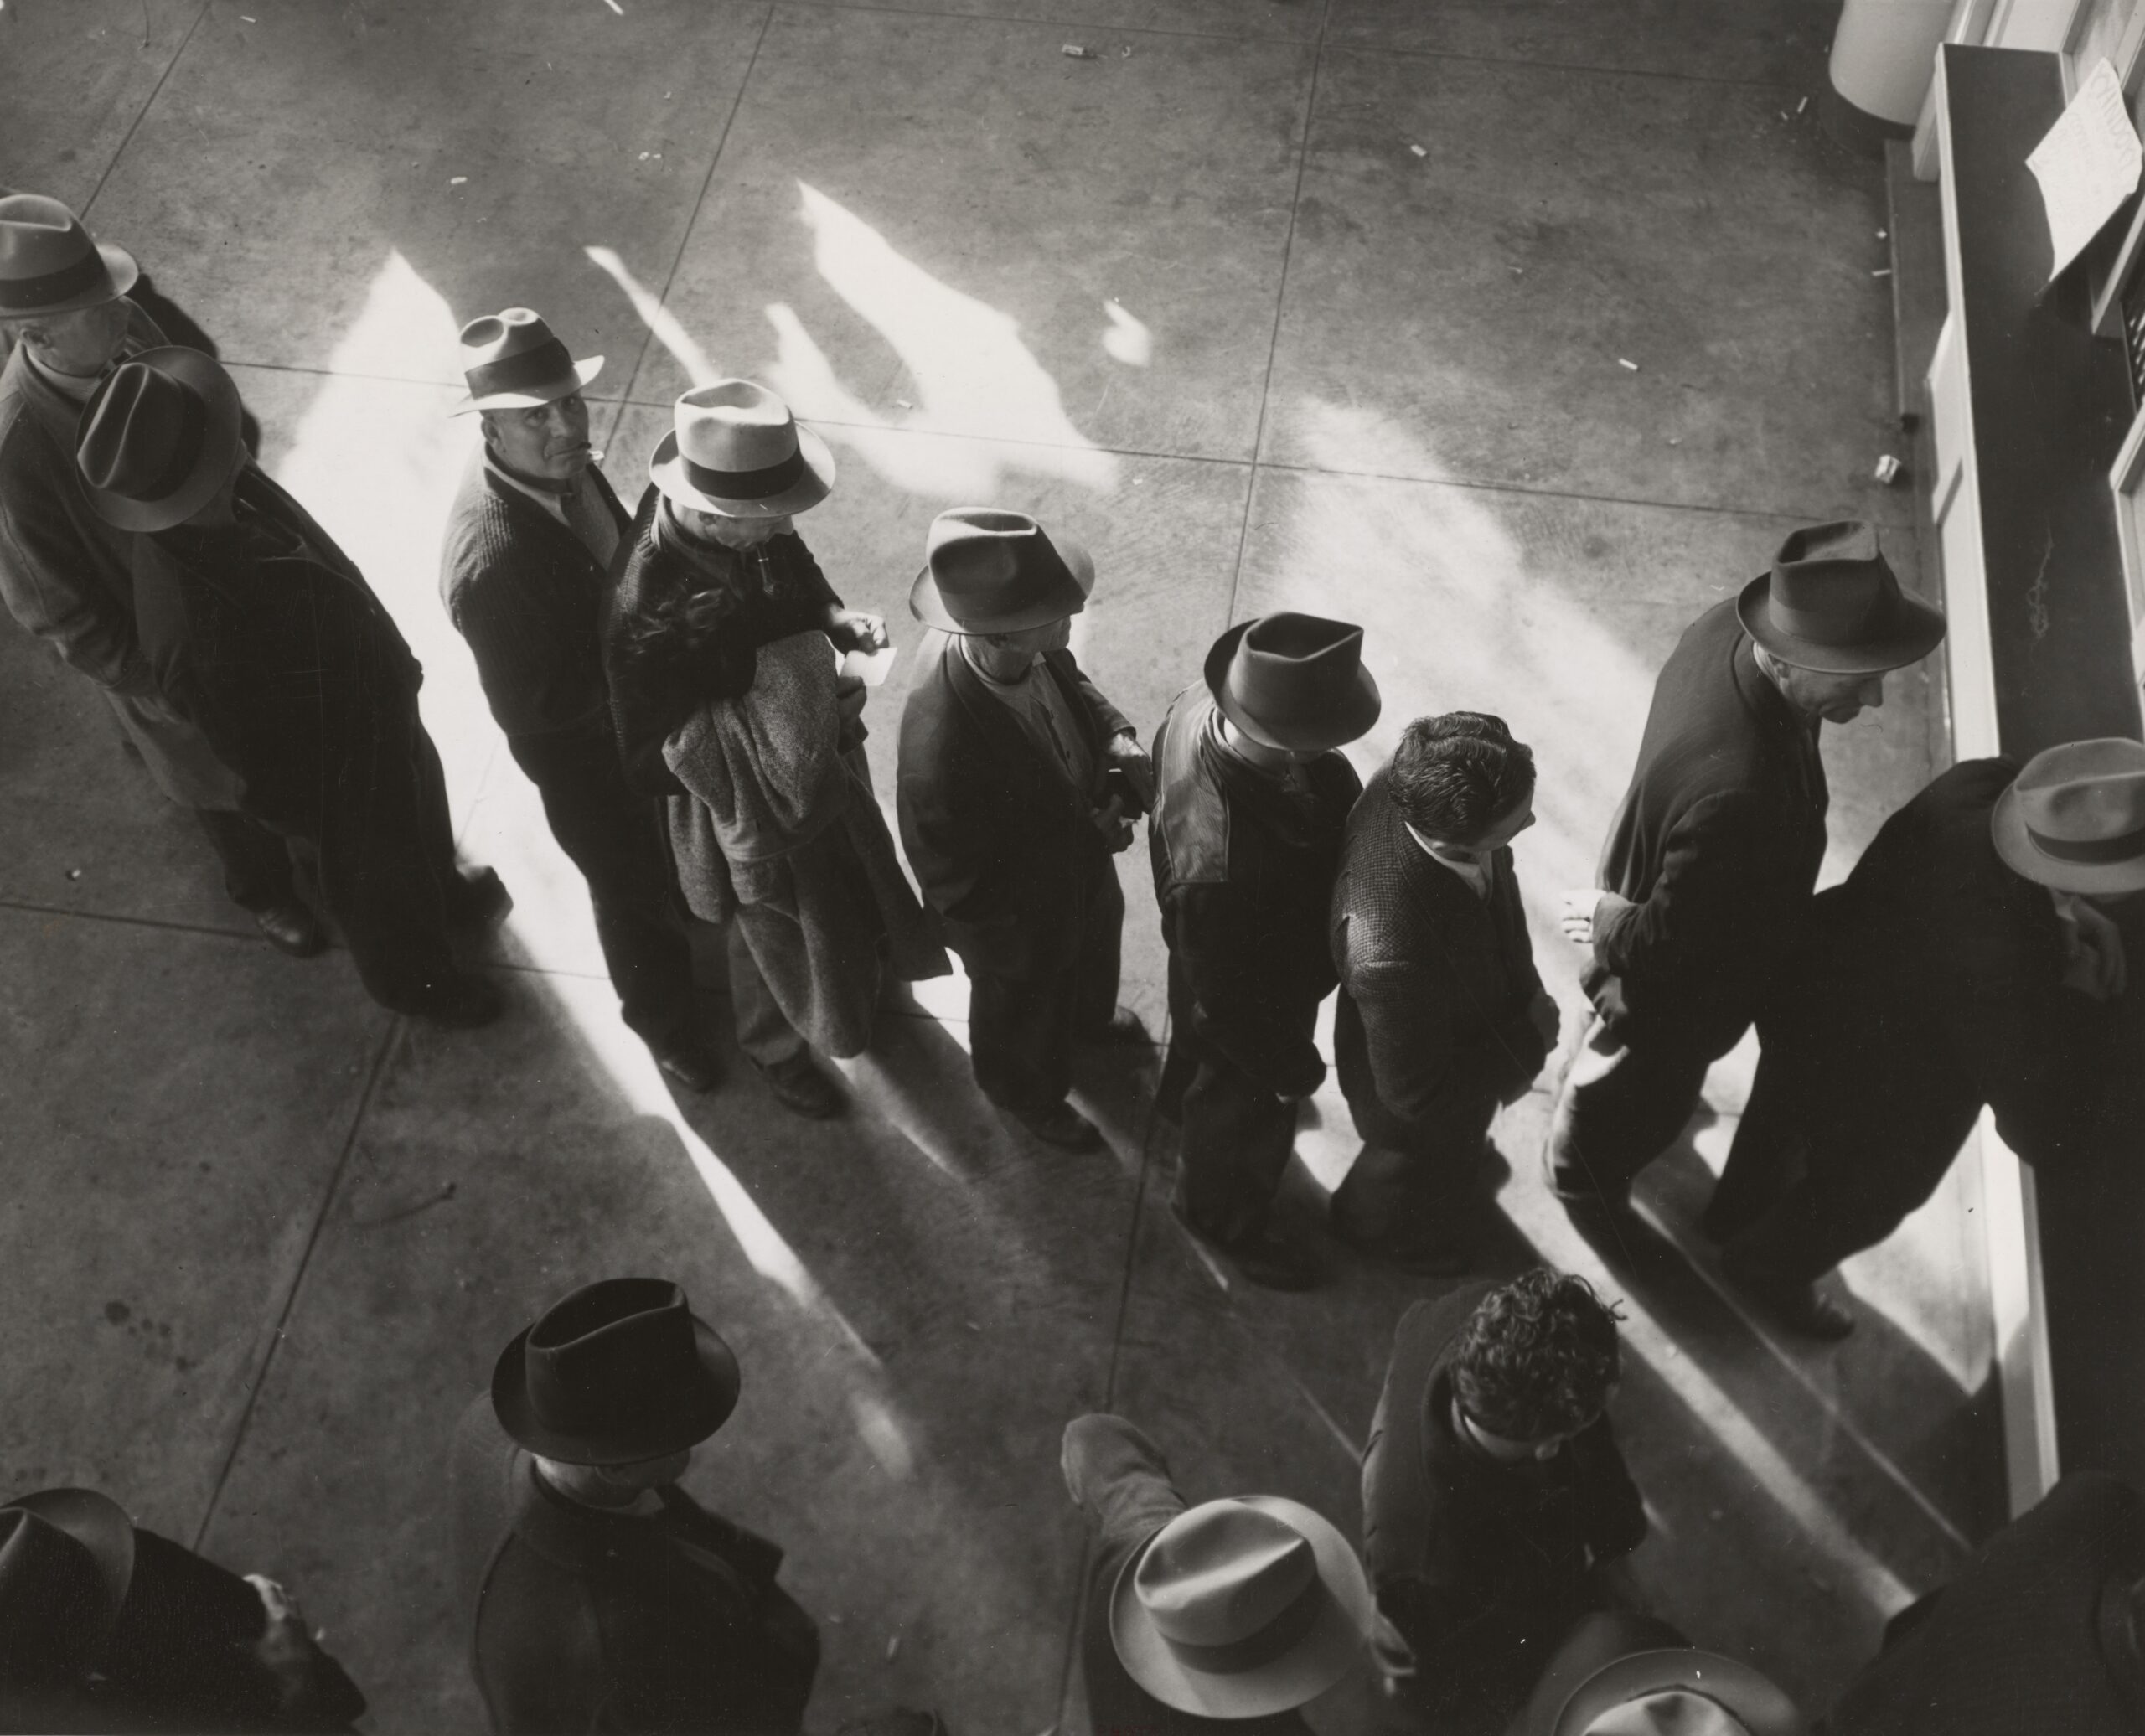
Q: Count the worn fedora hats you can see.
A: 12